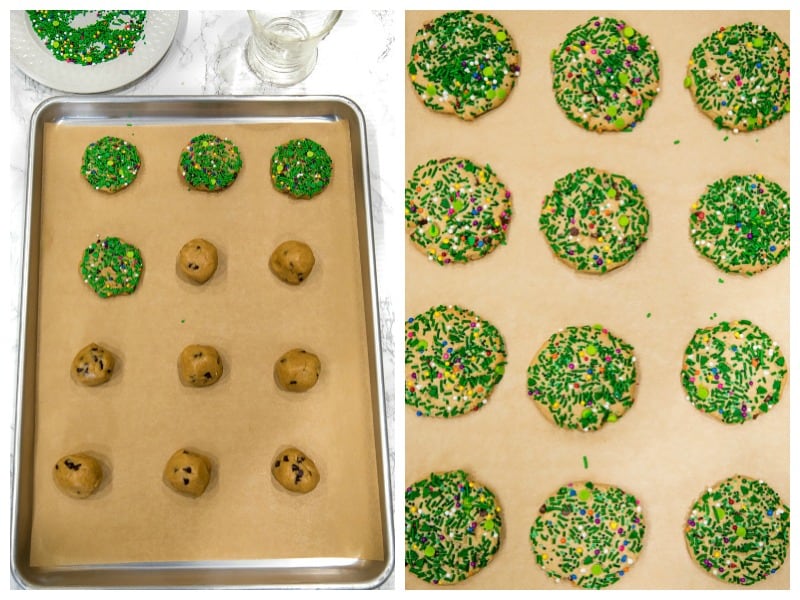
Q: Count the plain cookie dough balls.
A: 8